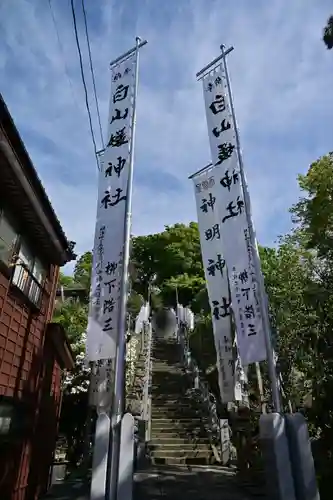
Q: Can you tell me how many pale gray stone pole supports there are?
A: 4